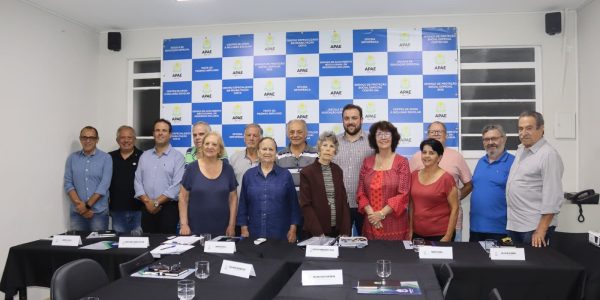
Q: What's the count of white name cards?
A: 8